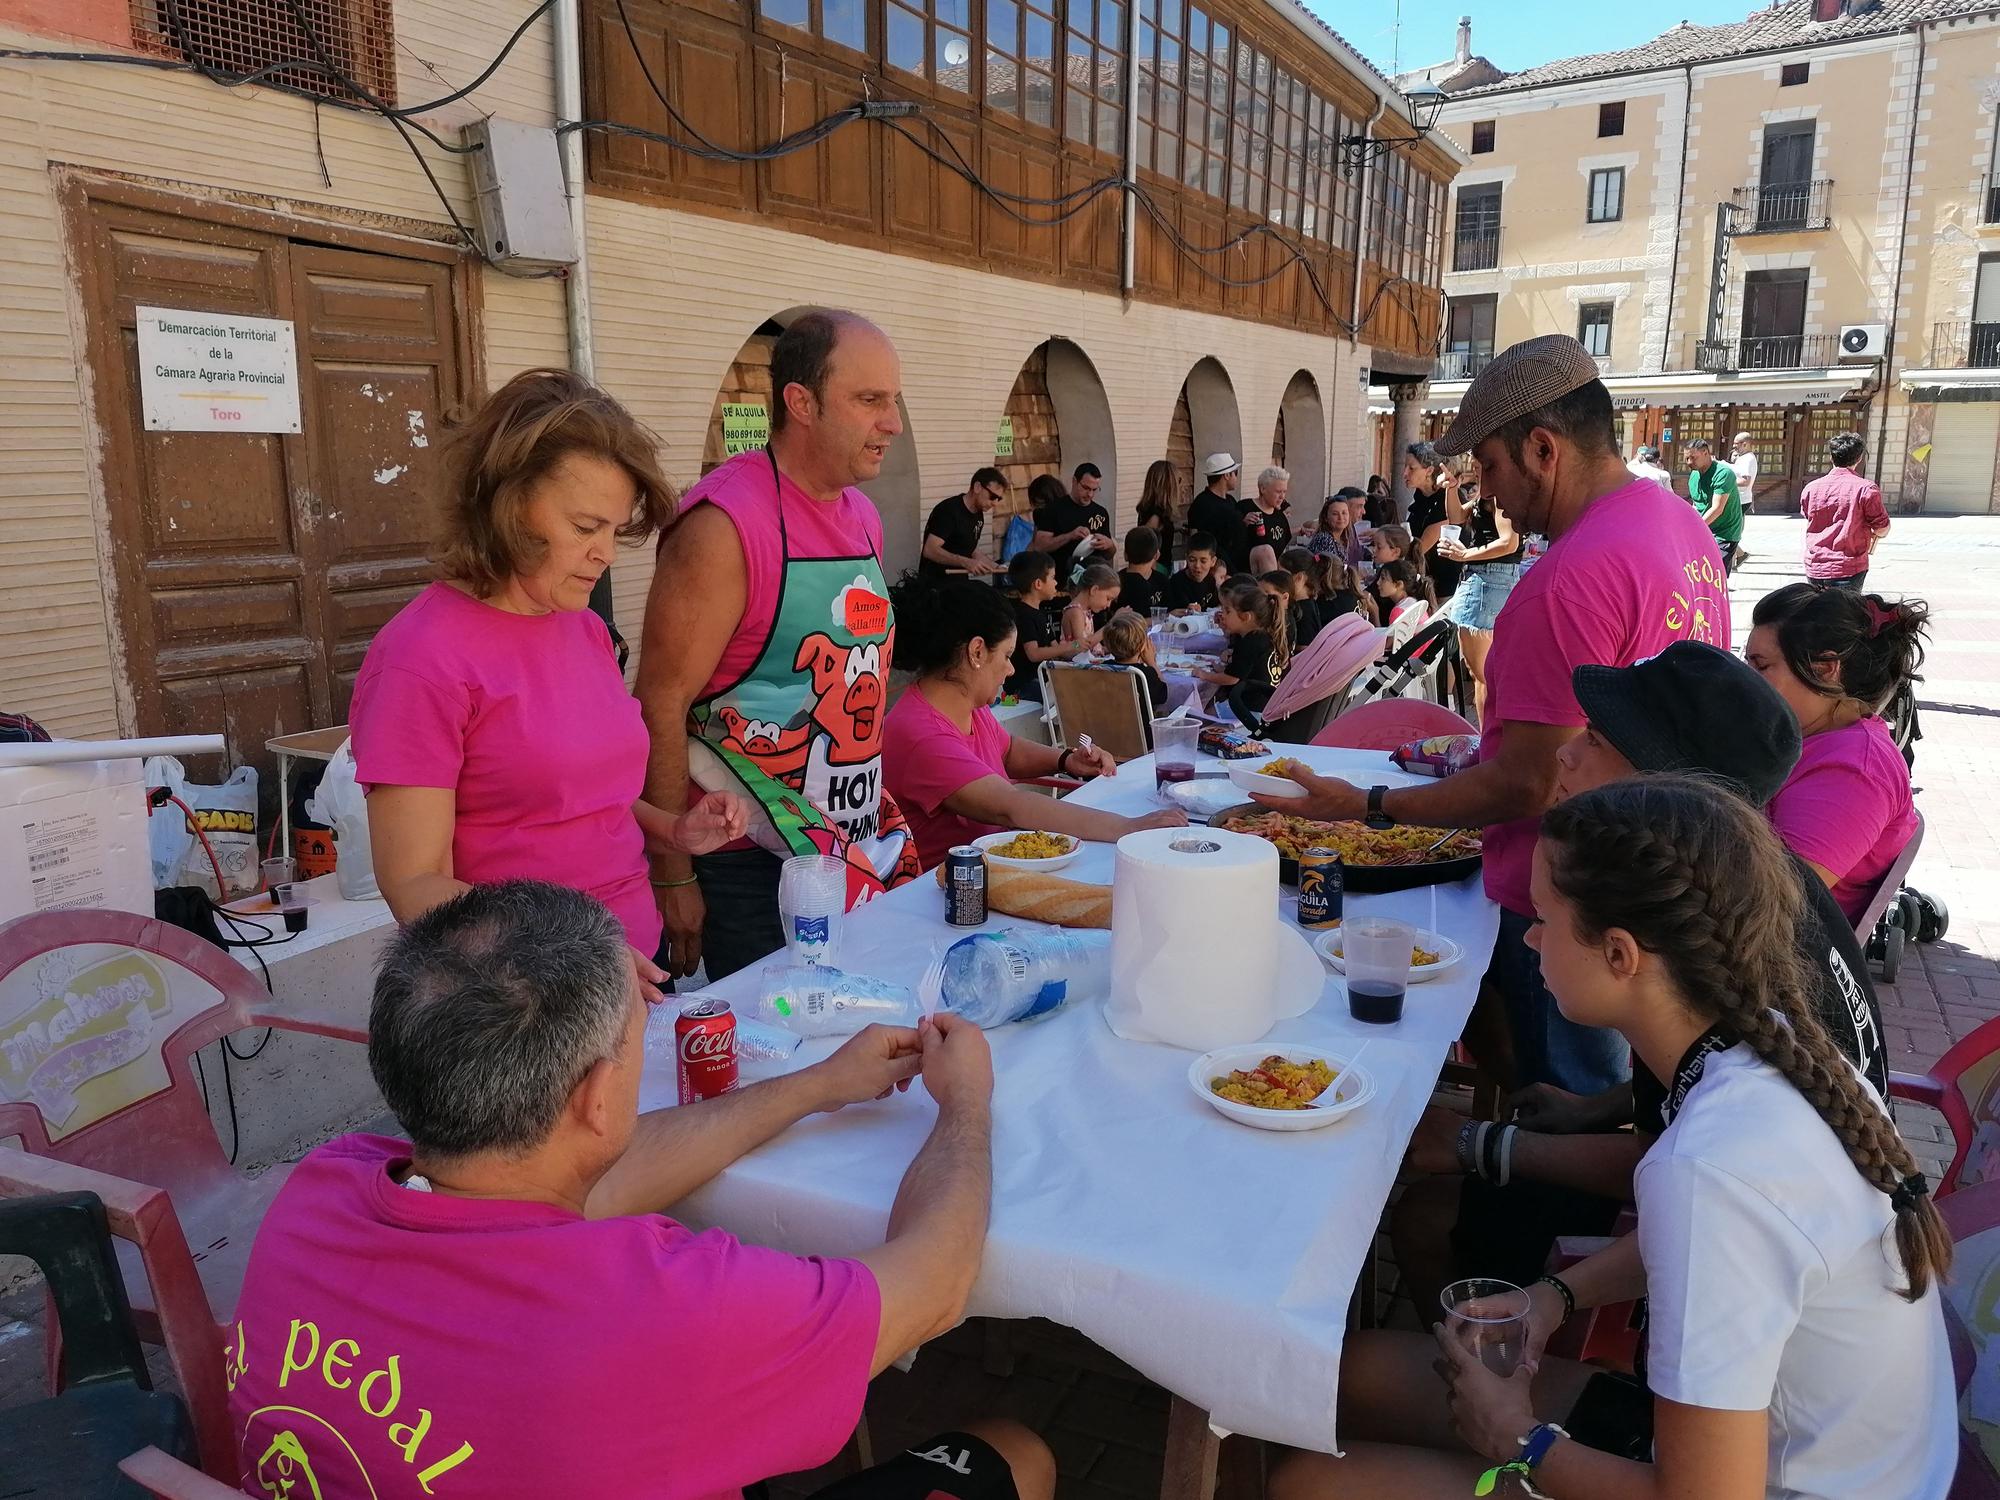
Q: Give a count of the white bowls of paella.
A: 4